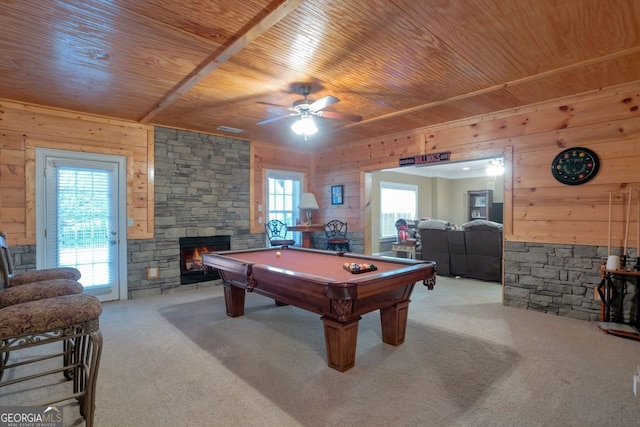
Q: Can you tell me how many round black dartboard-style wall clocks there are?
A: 1